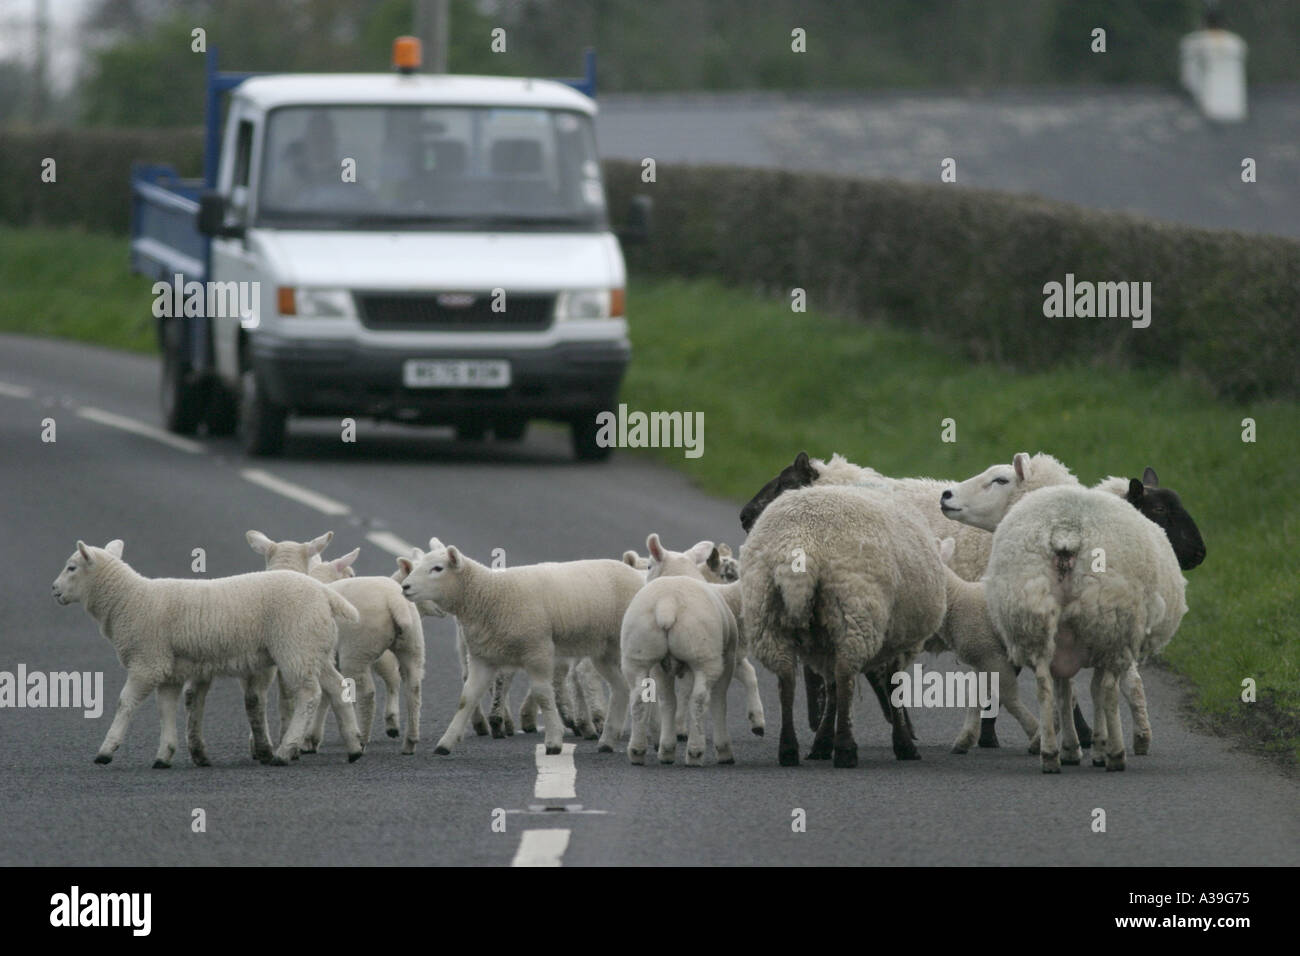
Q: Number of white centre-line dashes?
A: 6